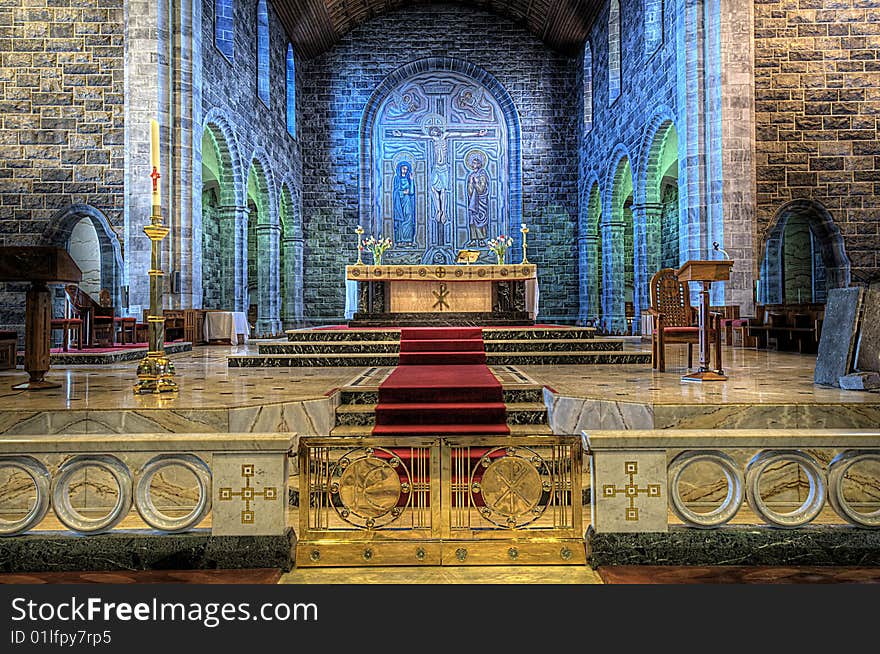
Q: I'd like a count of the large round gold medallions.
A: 2